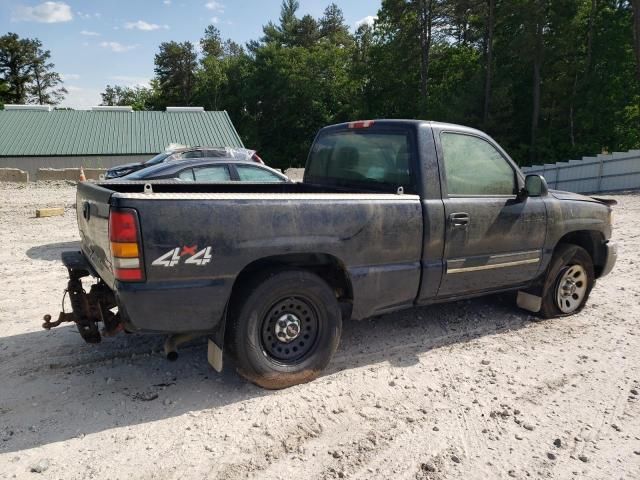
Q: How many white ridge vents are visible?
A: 3